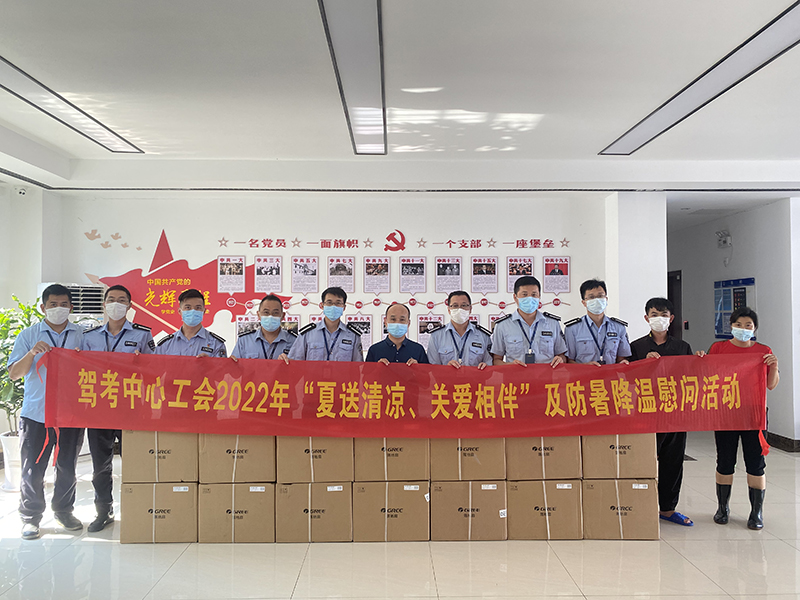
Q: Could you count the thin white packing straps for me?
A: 14